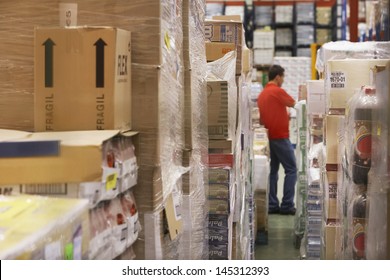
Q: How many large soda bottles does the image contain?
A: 2